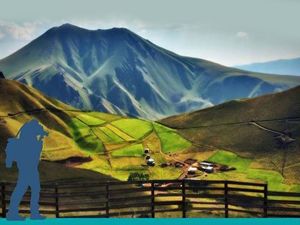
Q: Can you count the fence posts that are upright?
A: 7